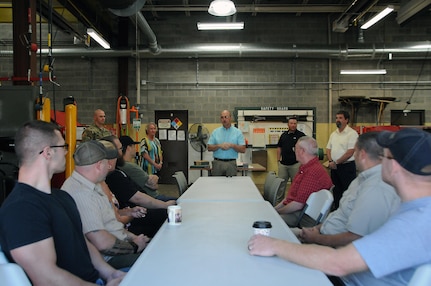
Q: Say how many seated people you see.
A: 8